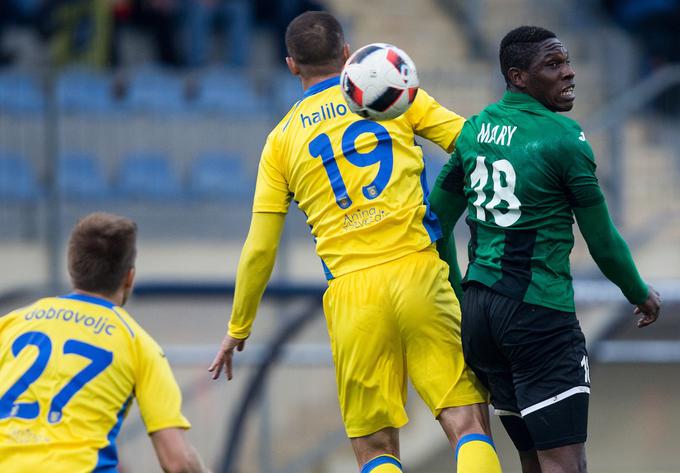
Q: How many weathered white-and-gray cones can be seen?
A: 0